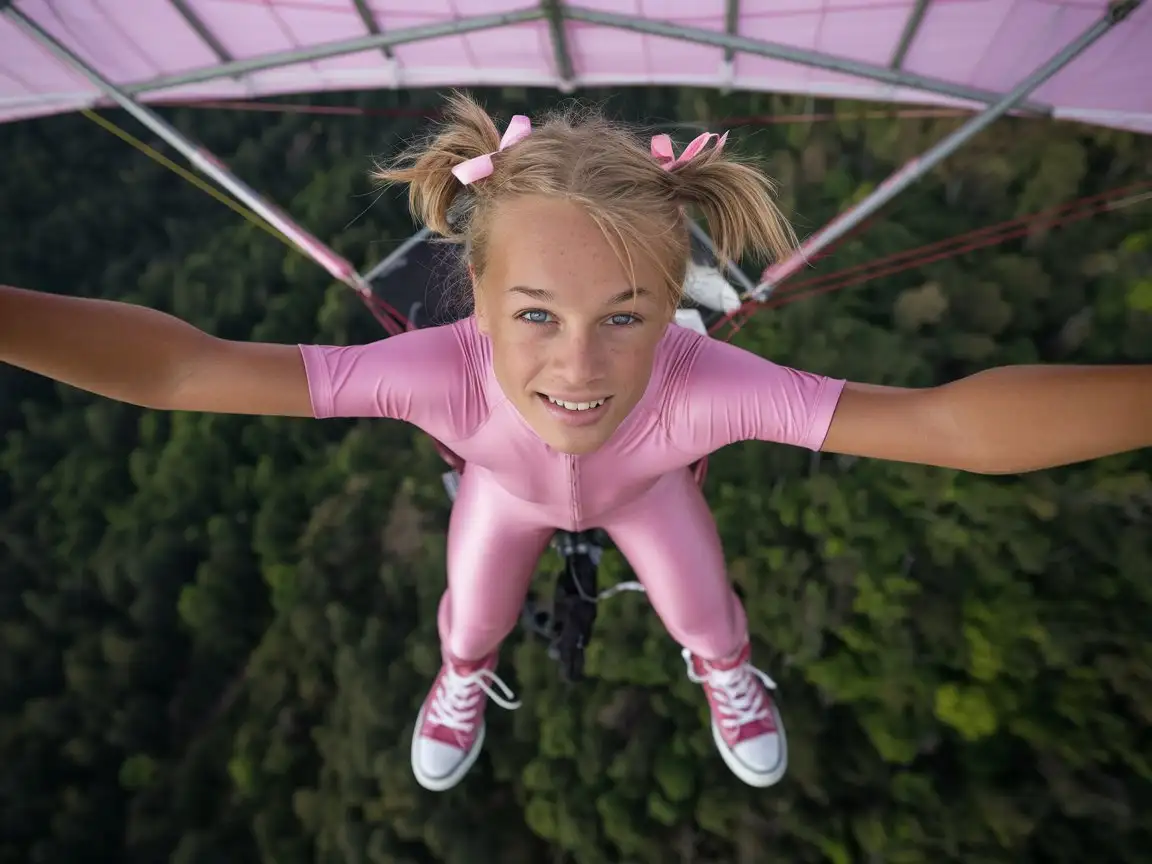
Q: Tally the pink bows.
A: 2